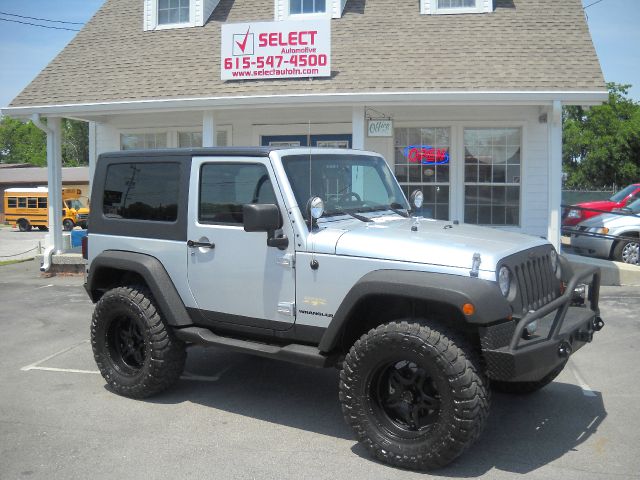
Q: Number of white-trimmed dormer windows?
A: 3